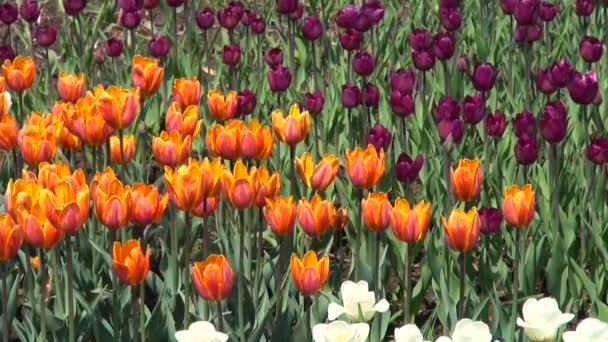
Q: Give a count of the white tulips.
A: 7